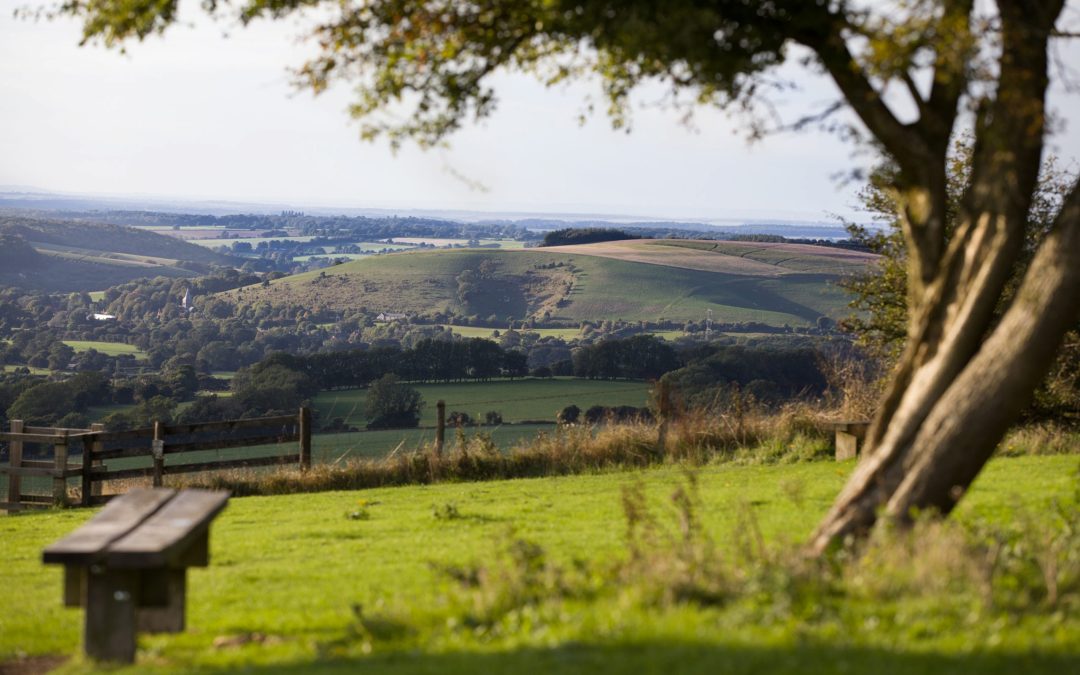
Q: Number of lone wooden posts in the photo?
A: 2